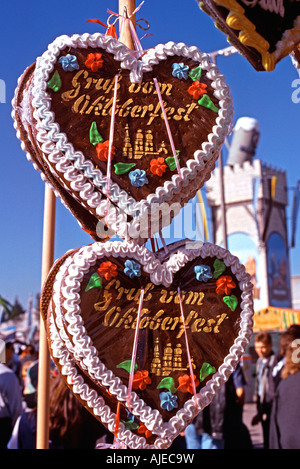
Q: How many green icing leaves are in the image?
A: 13